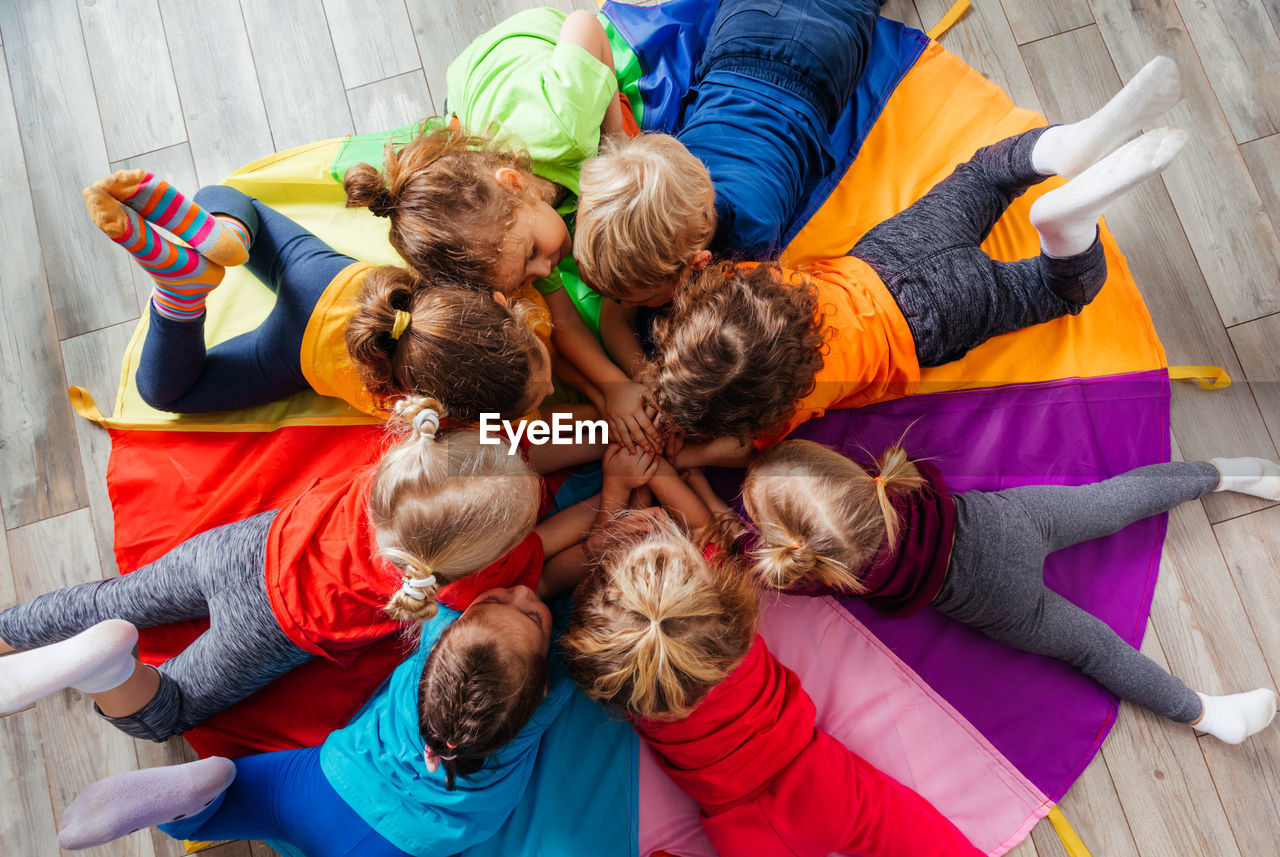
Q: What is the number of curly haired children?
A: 1